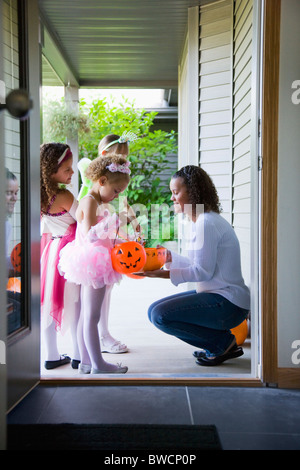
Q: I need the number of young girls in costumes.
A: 3